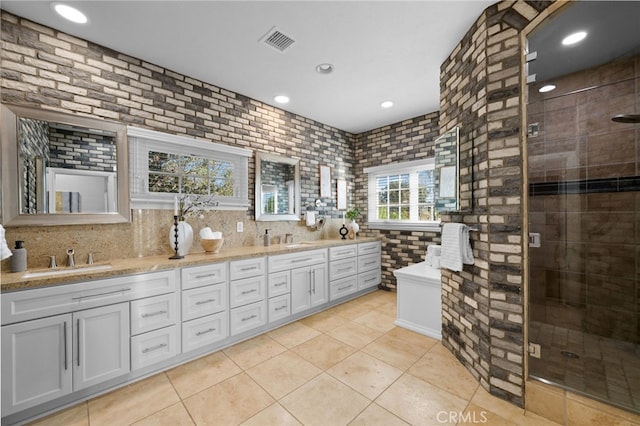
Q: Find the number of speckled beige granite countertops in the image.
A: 1